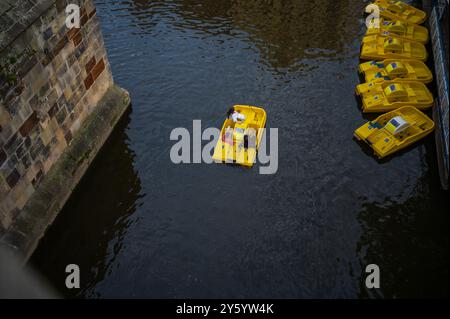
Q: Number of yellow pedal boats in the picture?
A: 7